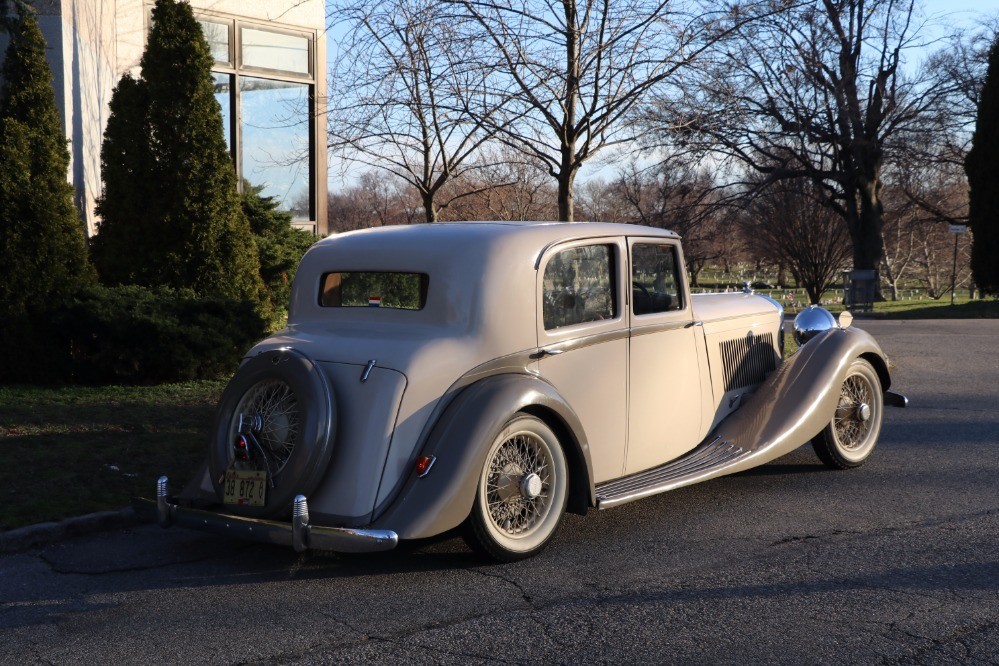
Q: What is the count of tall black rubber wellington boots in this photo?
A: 0